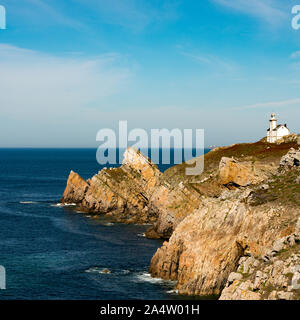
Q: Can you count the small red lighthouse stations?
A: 0